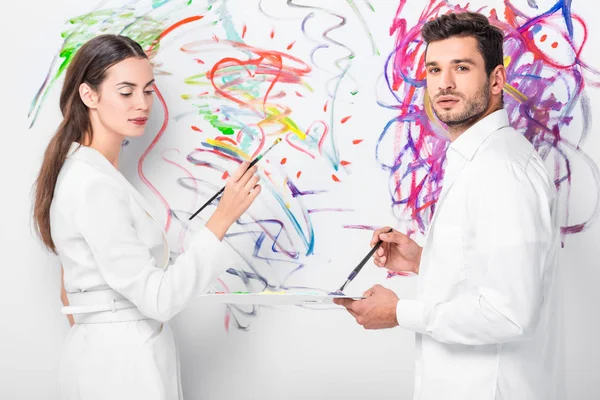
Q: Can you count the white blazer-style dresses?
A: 1